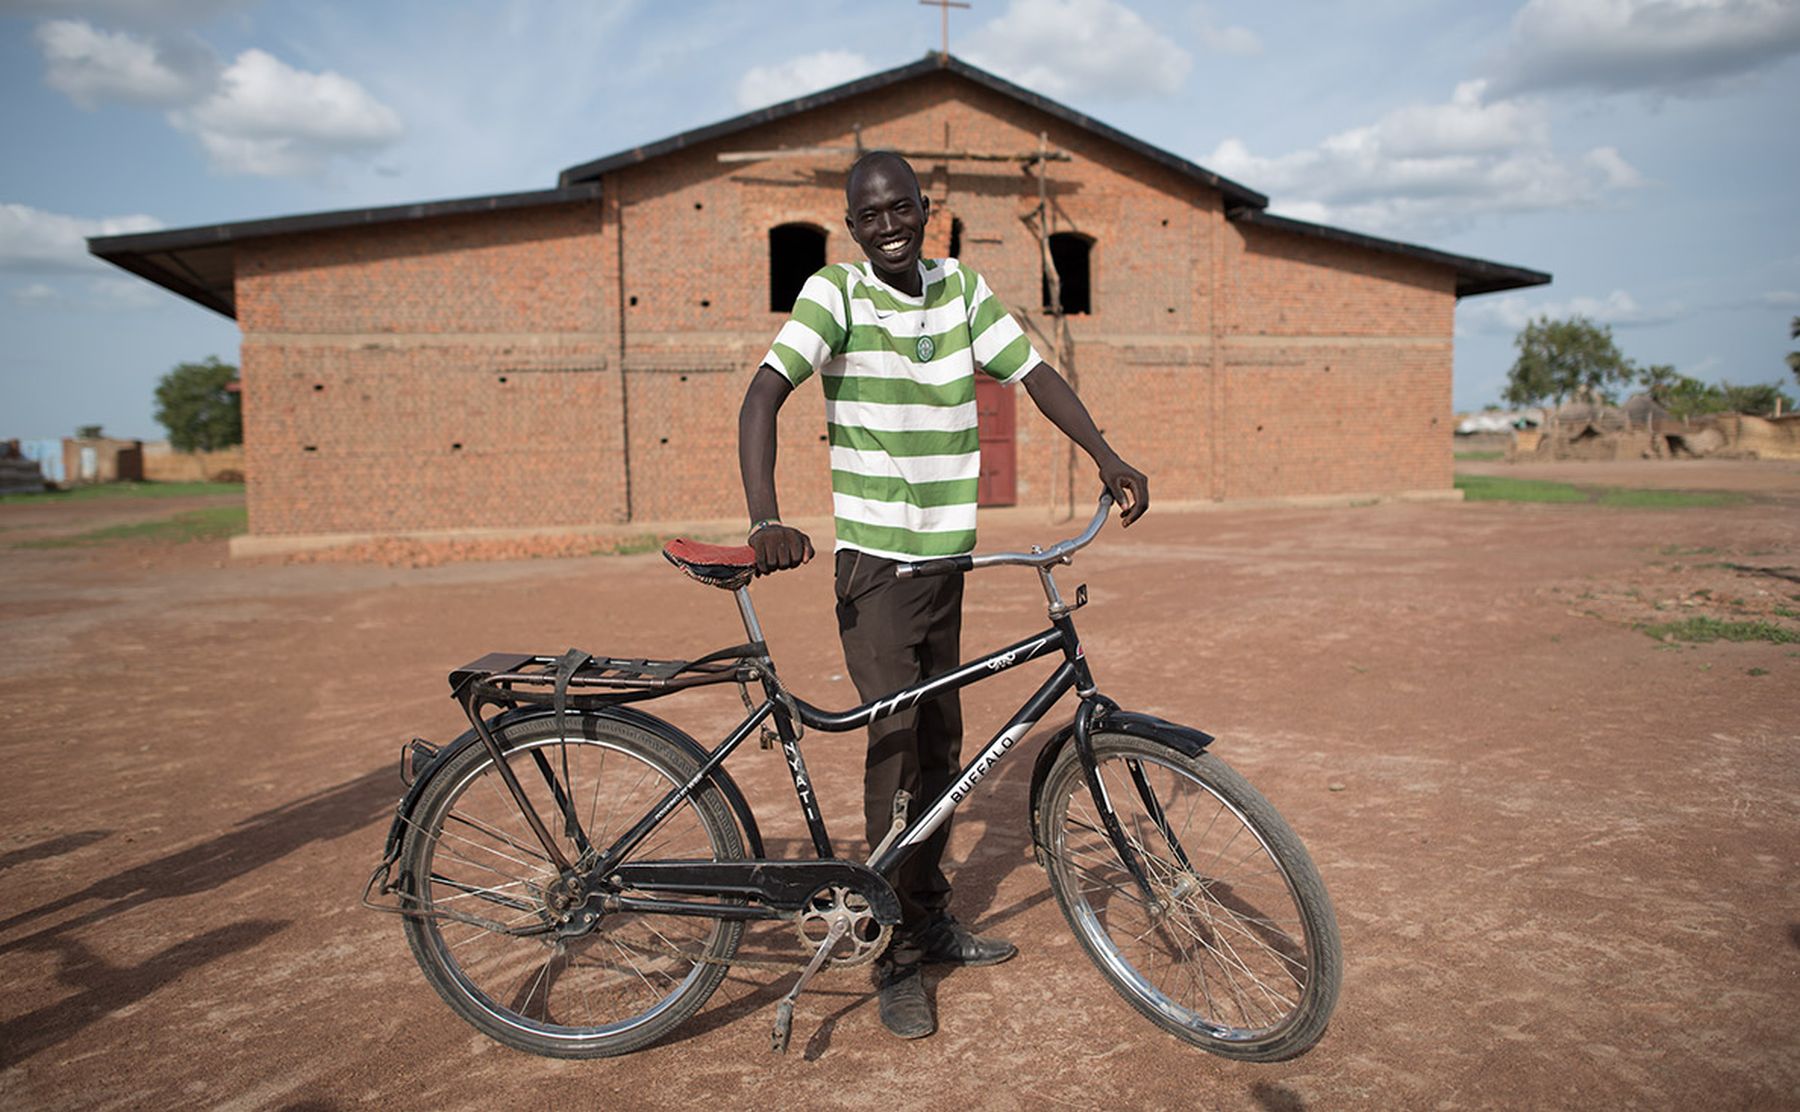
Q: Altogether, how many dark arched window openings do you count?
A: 2